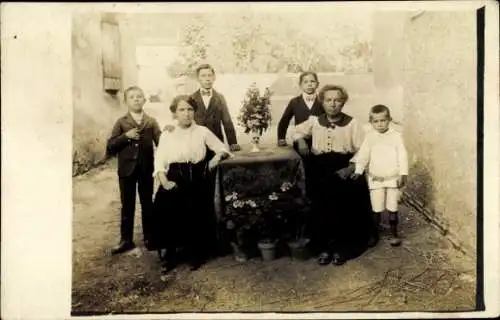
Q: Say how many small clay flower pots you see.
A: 3